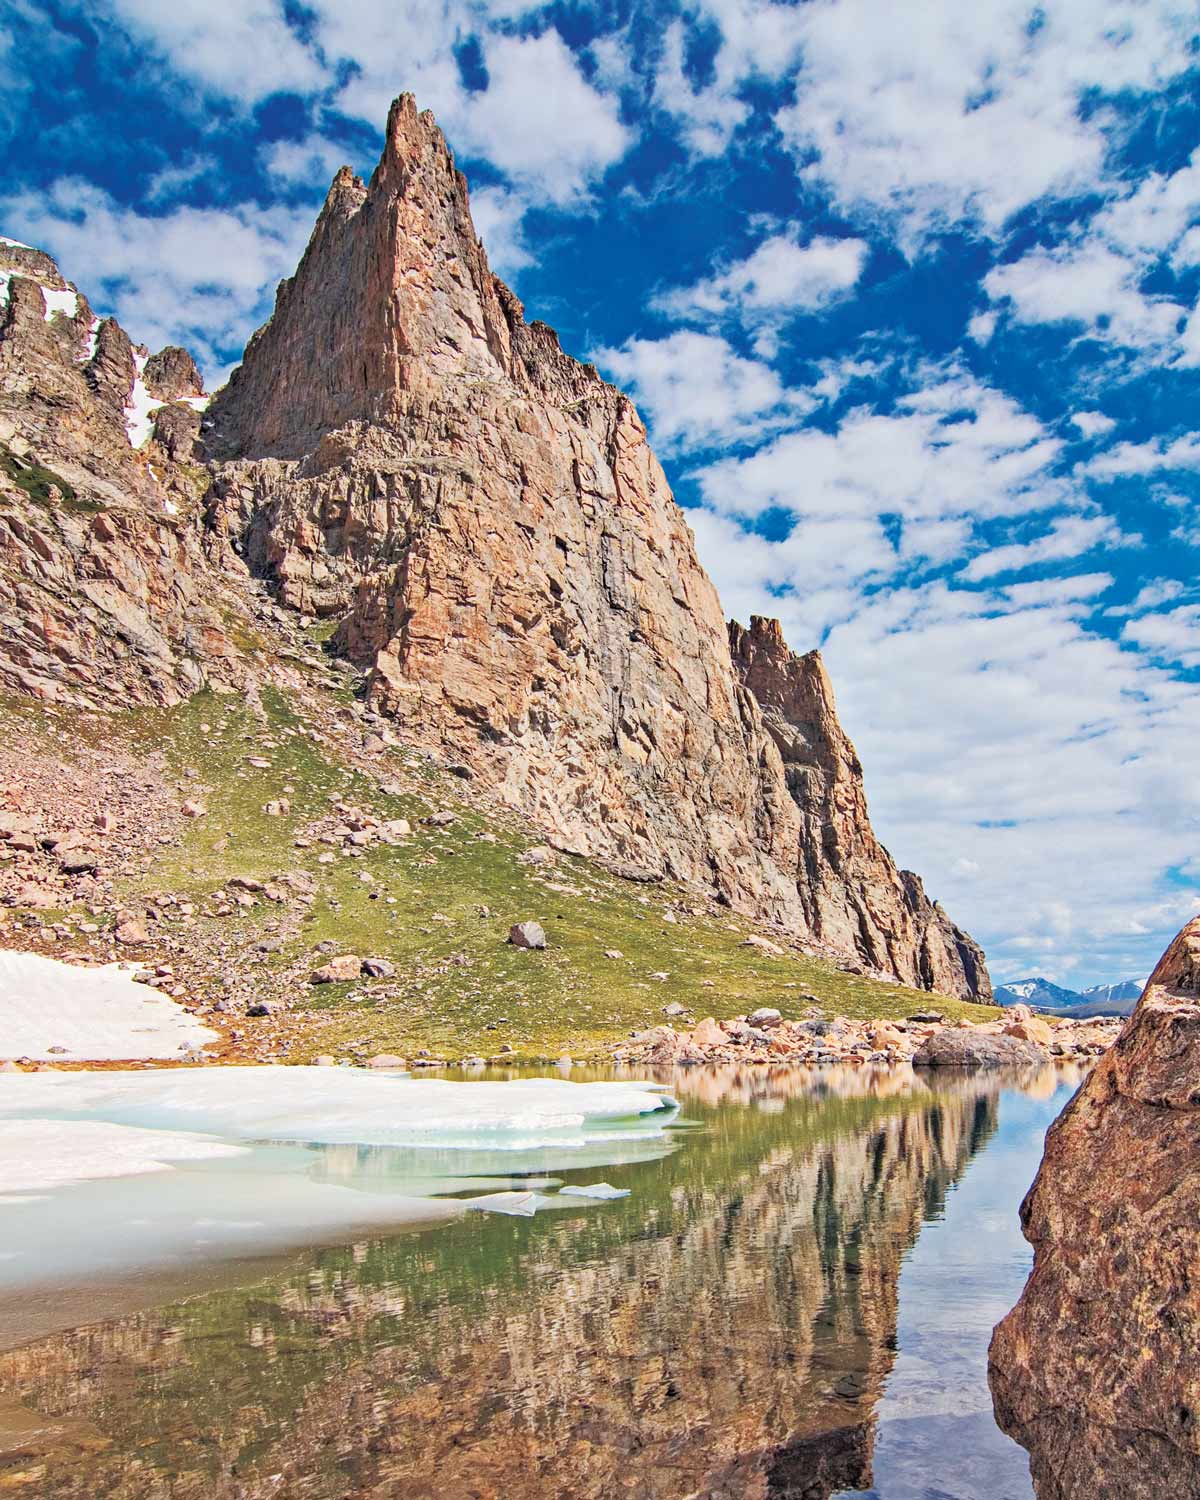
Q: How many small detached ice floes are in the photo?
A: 2